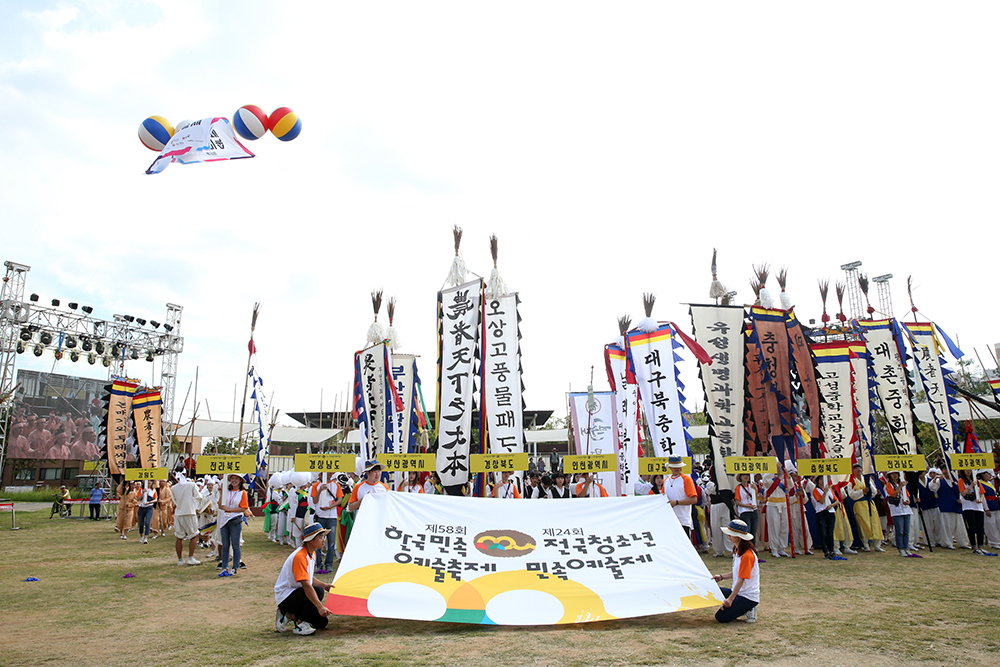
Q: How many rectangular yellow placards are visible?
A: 11